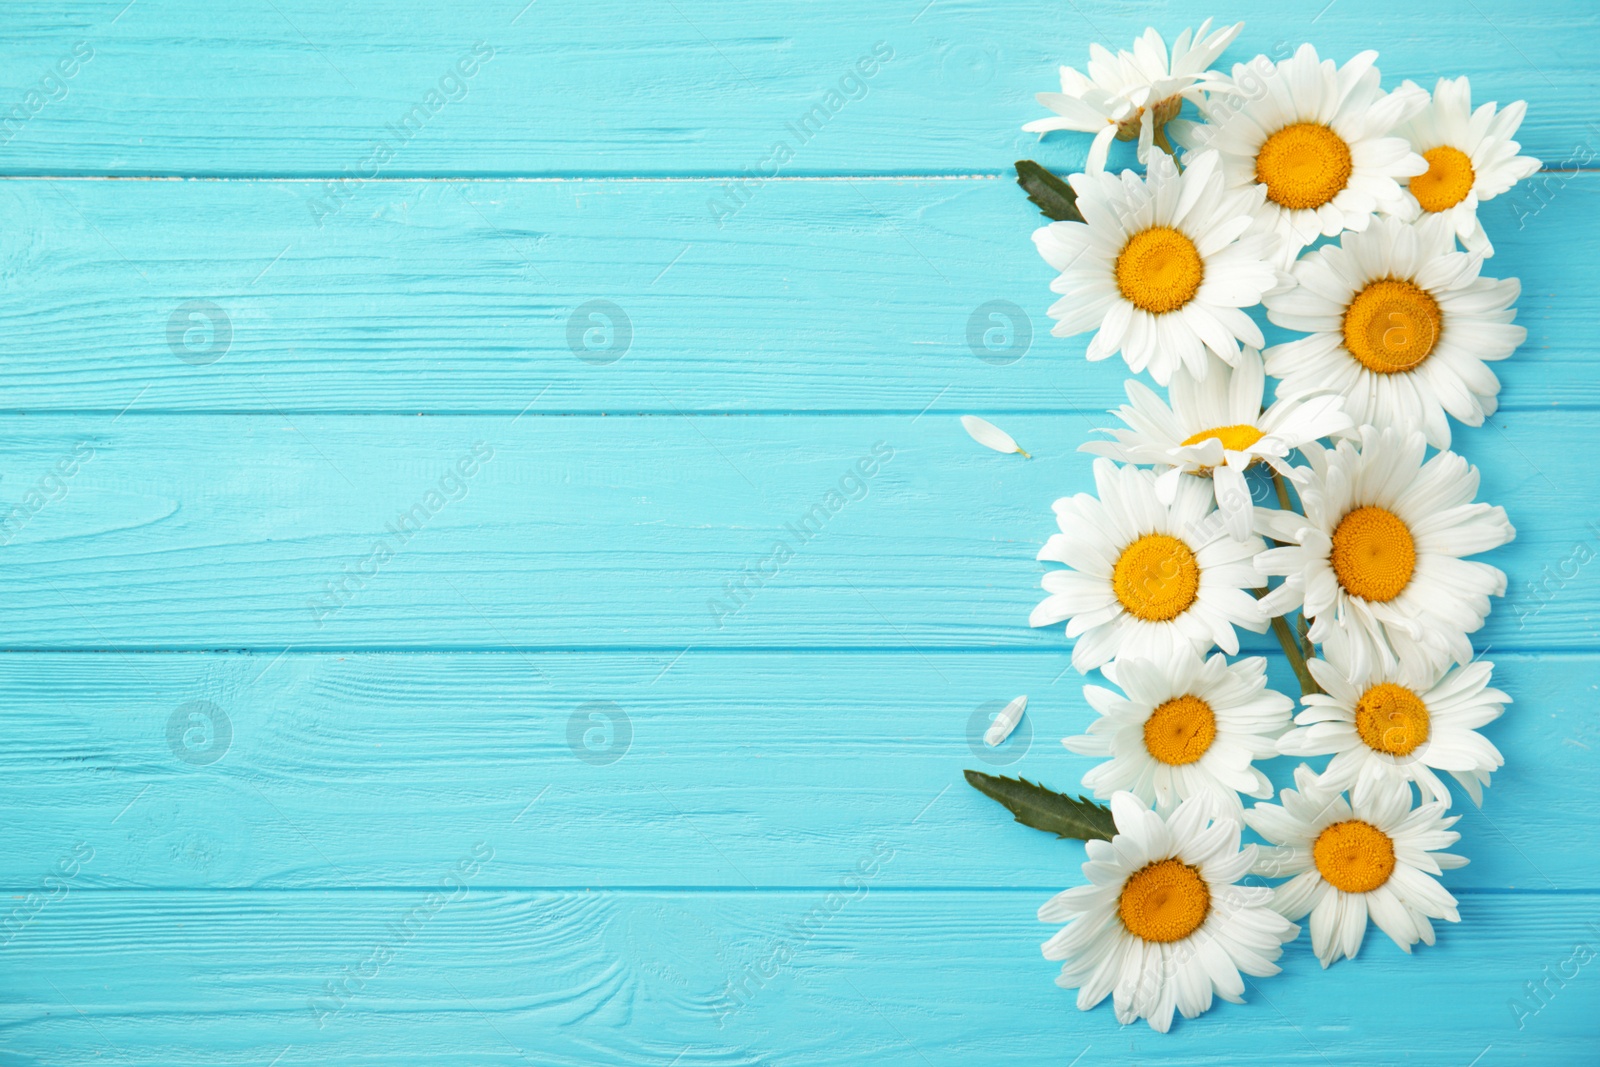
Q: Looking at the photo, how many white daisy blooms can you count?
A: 12